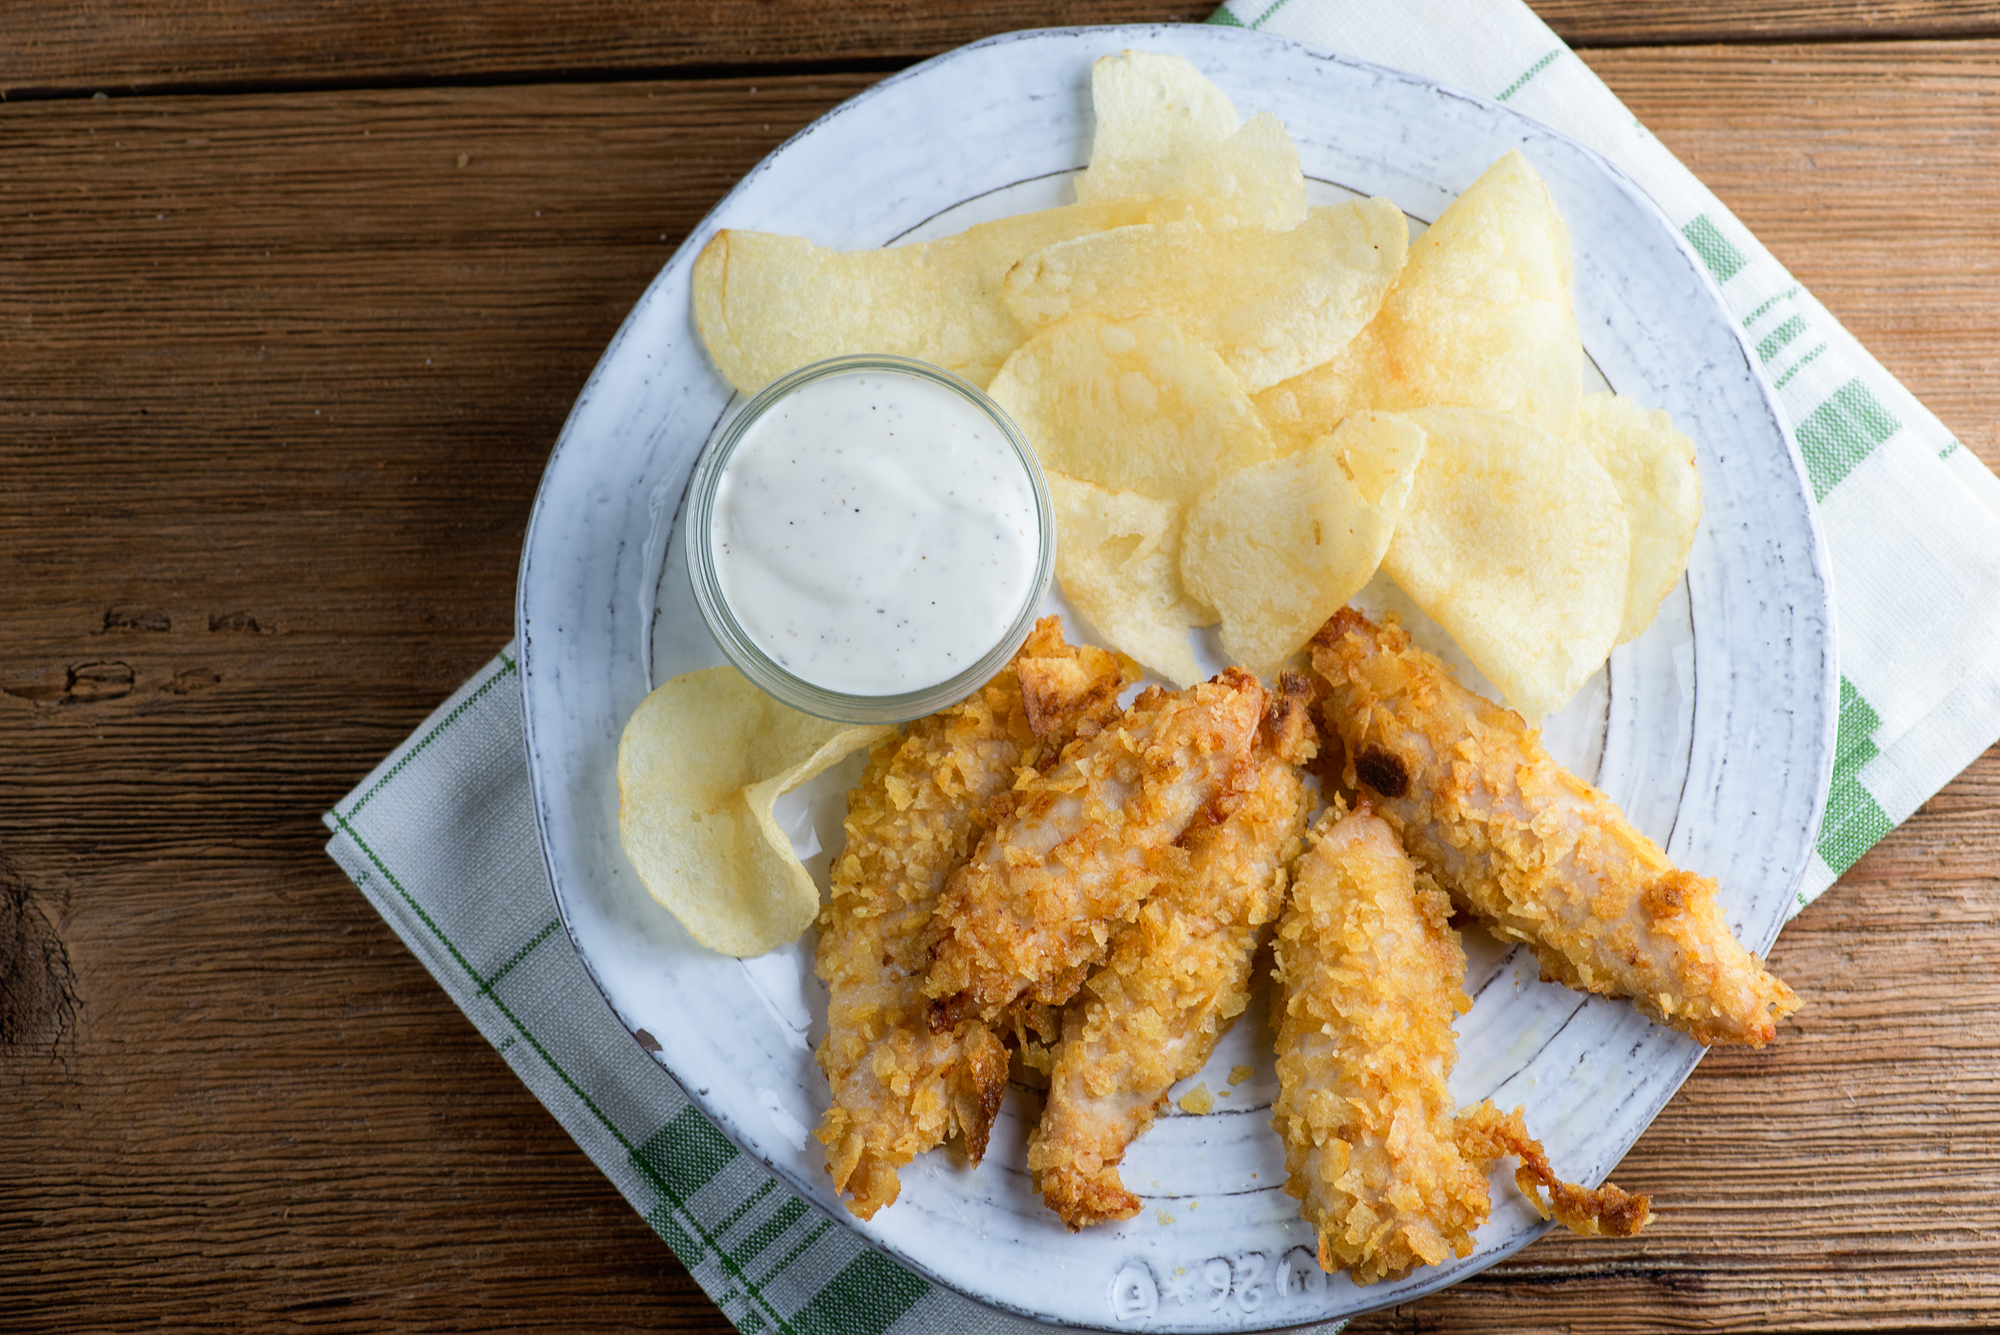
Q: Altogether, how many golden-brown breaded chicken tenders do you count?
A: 5